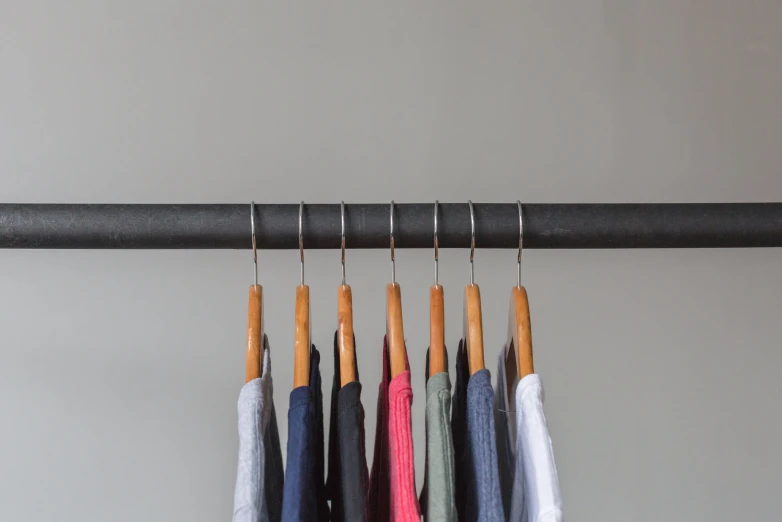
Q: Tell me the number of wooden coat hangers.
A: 7